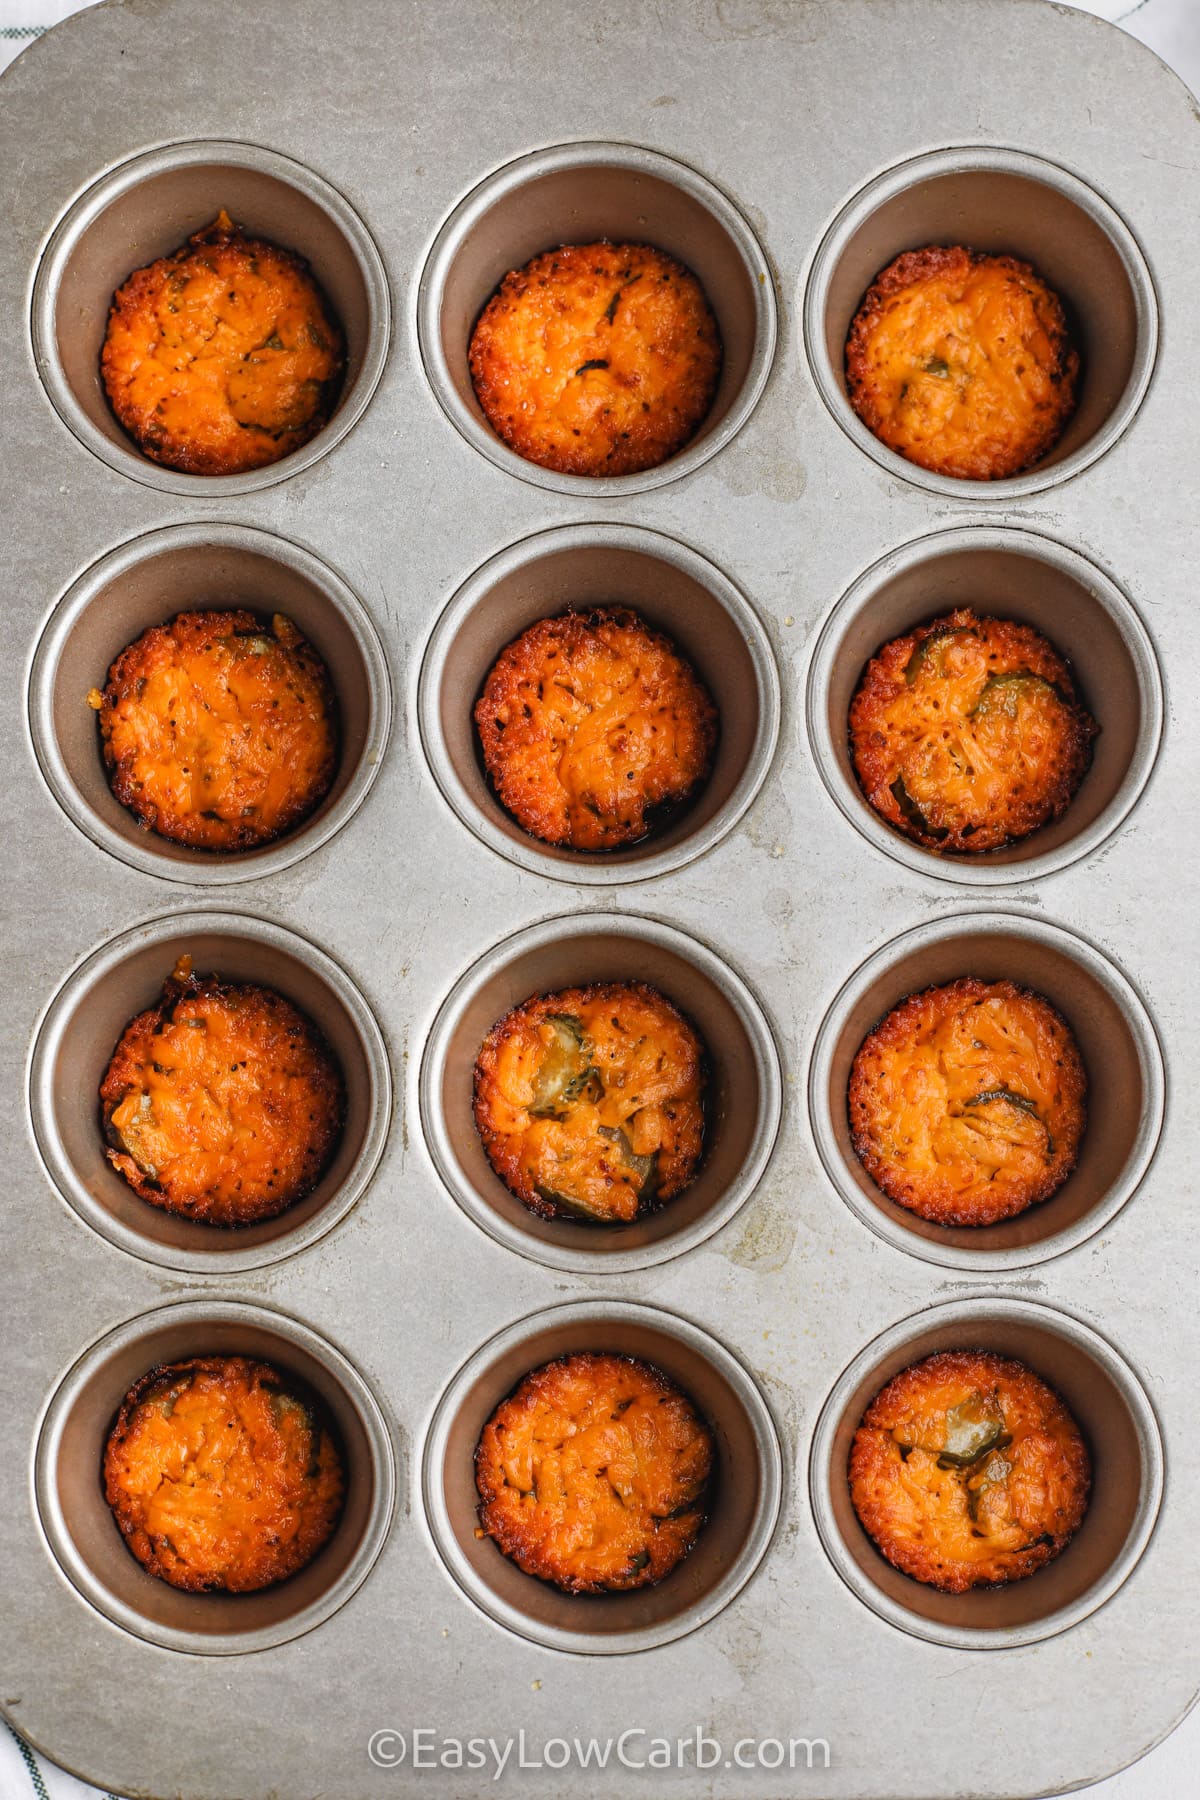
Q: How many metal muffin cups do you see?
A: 12